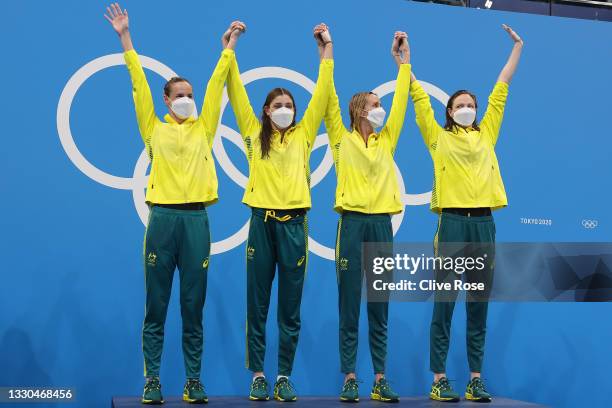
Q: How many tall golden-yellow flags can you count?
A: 0